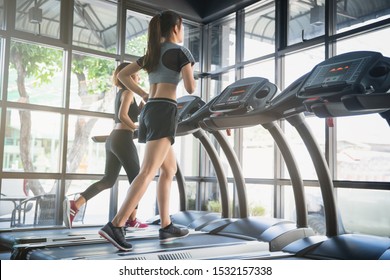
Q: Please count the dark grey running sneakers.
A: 2